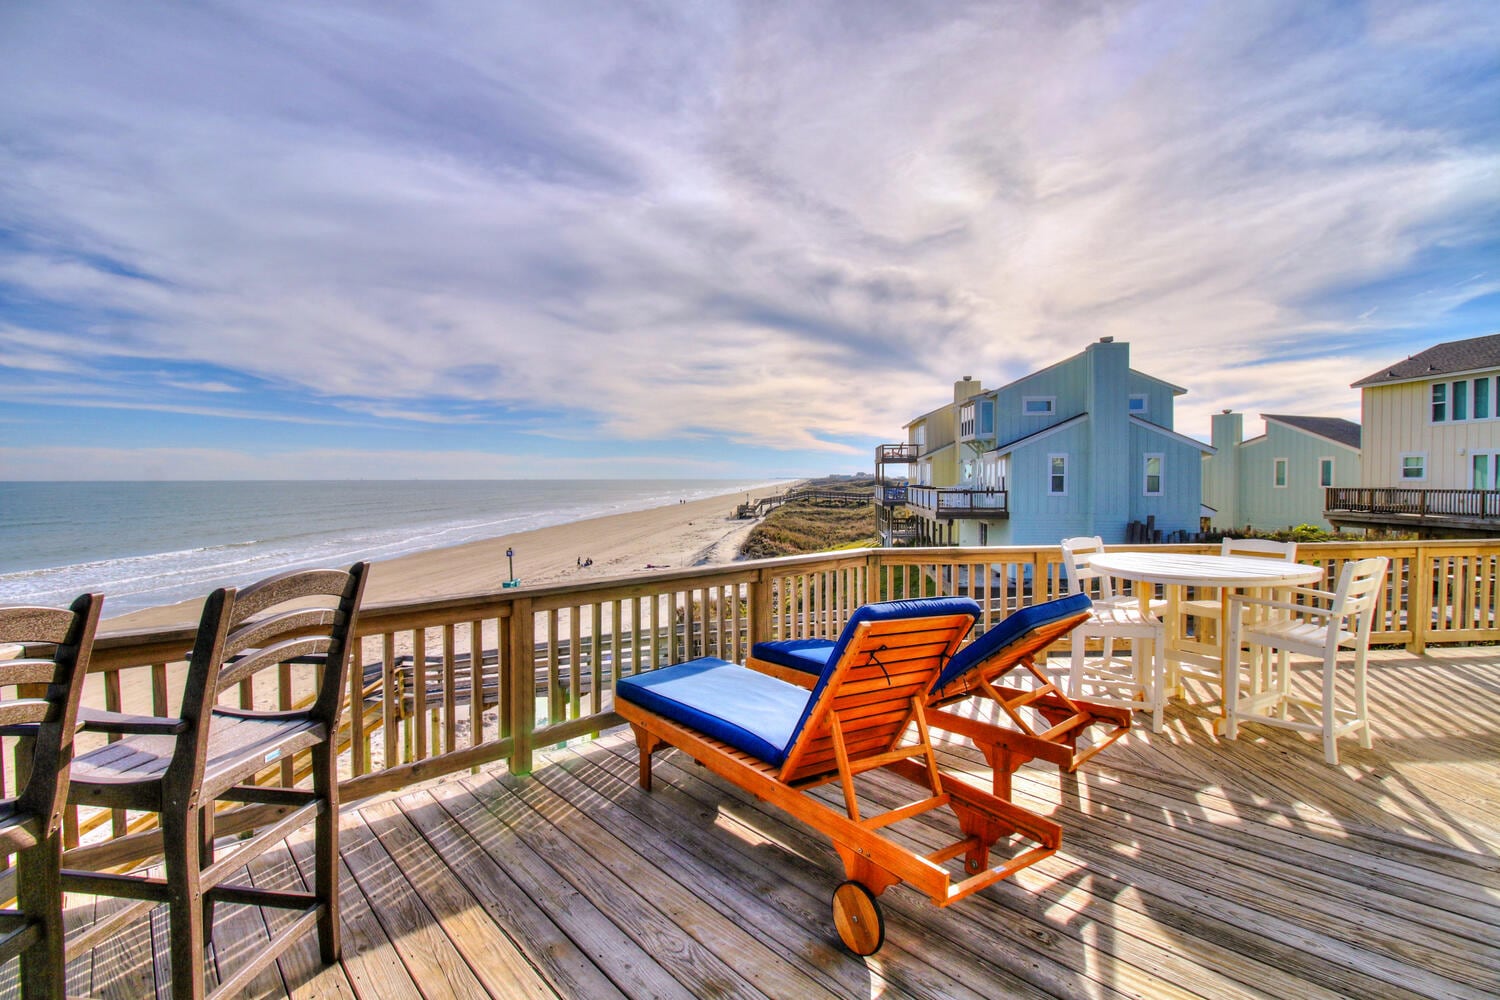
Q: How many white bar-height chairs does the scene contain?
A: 4